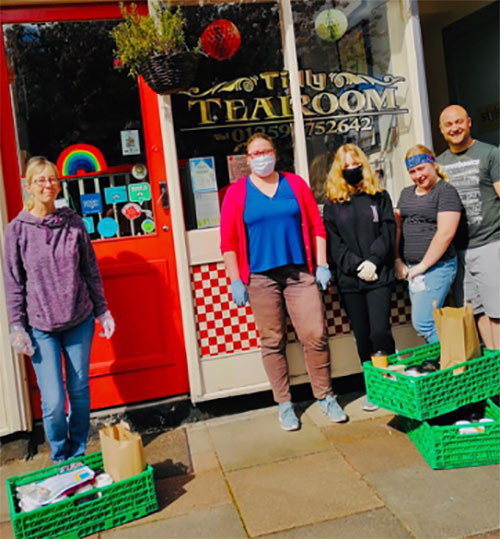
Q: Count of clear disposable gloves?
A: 2